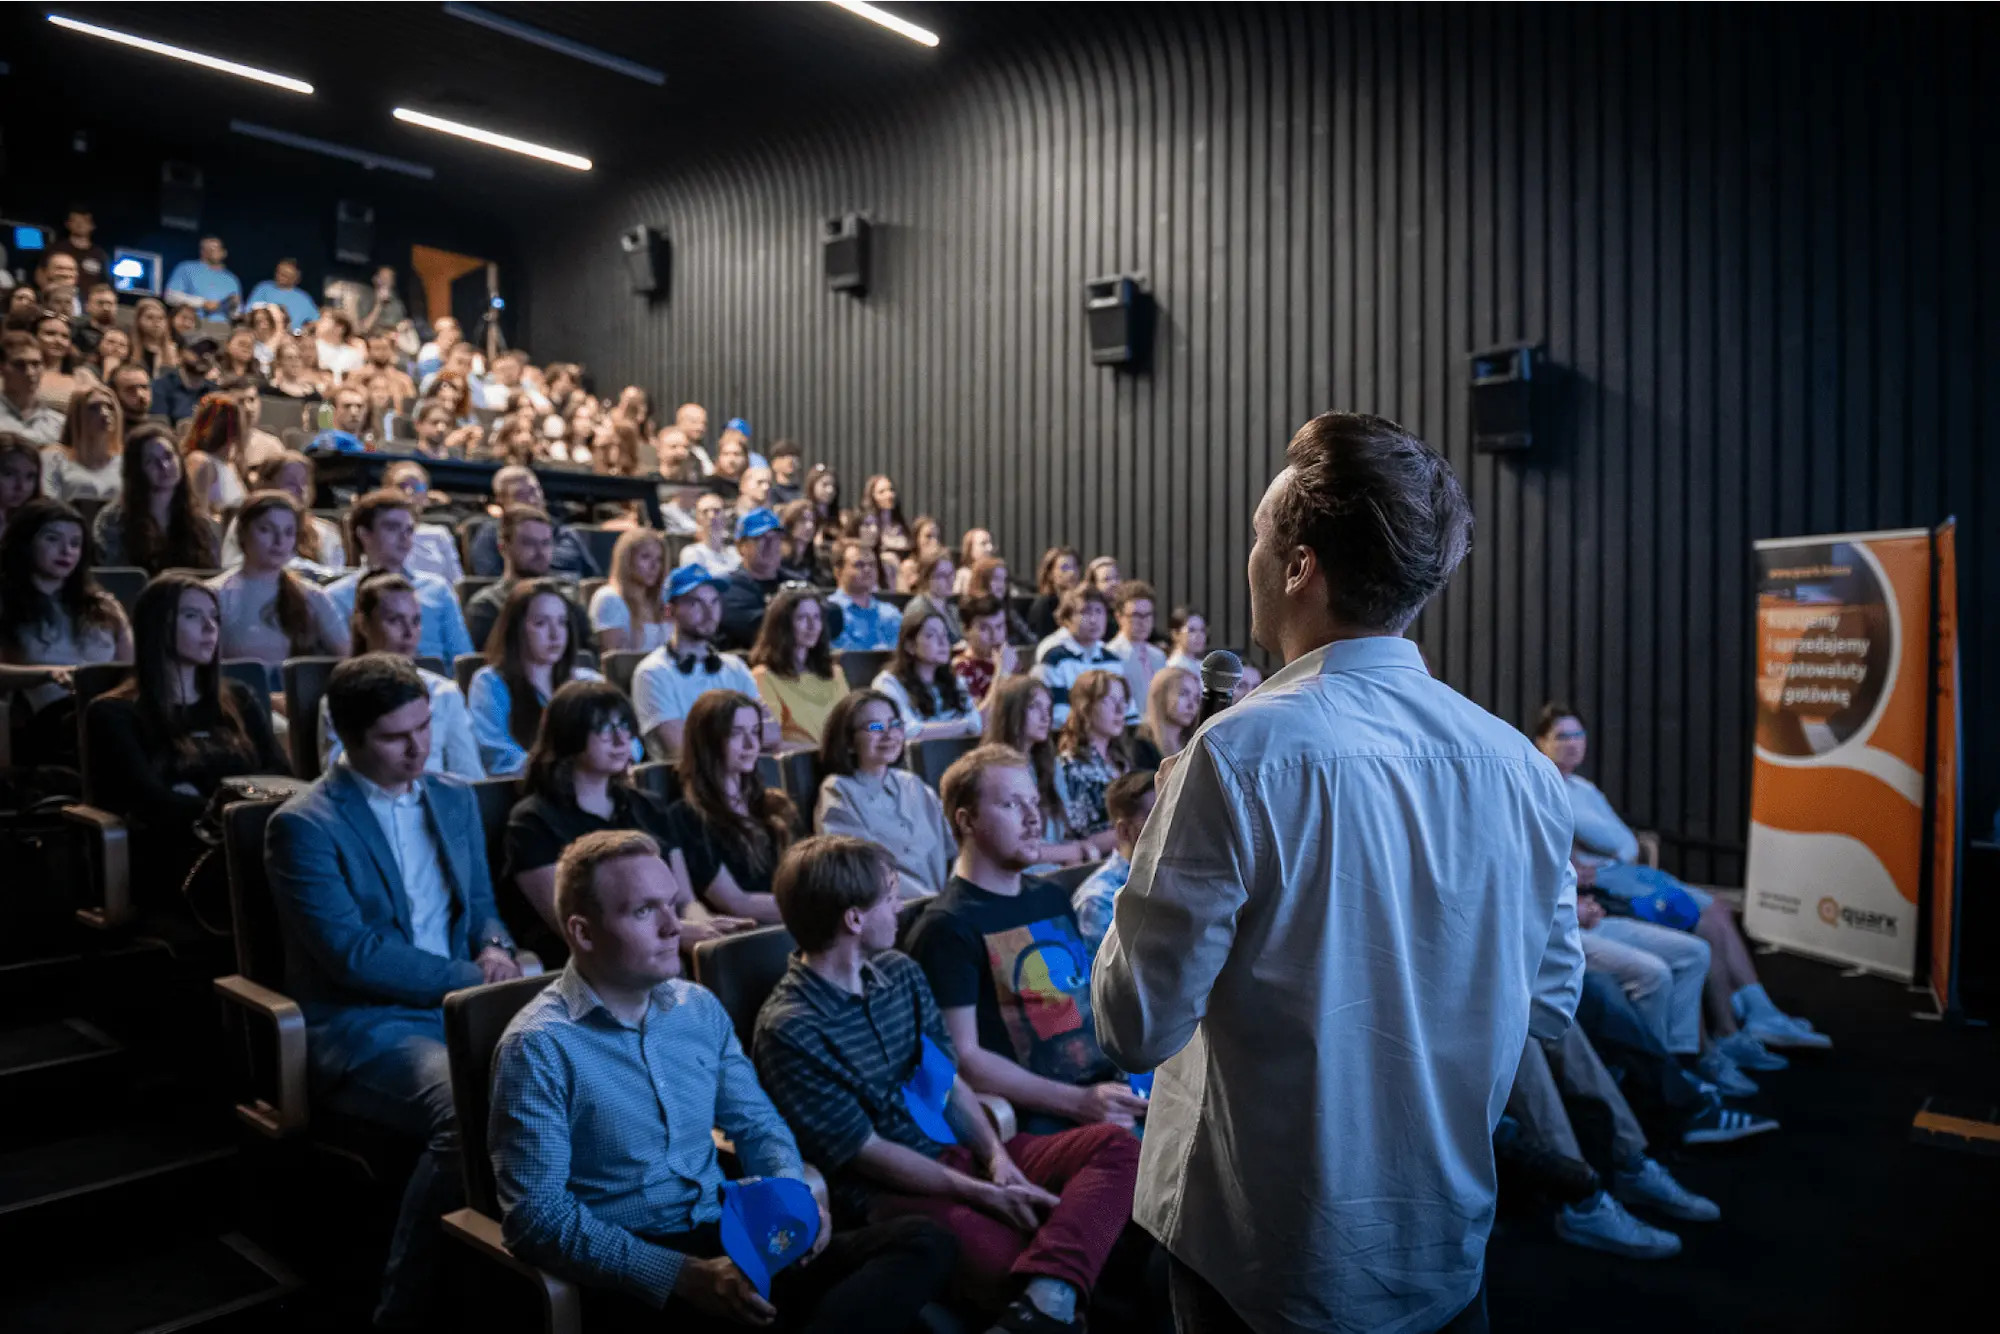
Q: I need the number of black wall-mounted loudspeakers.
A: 6